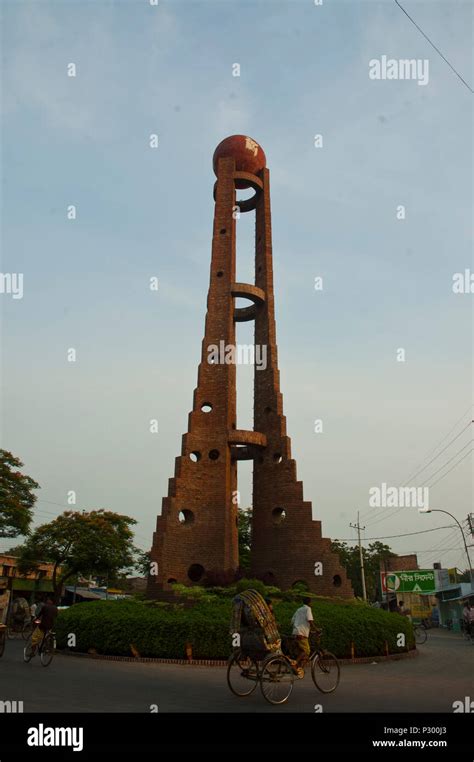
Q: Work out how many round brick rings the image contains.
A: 3